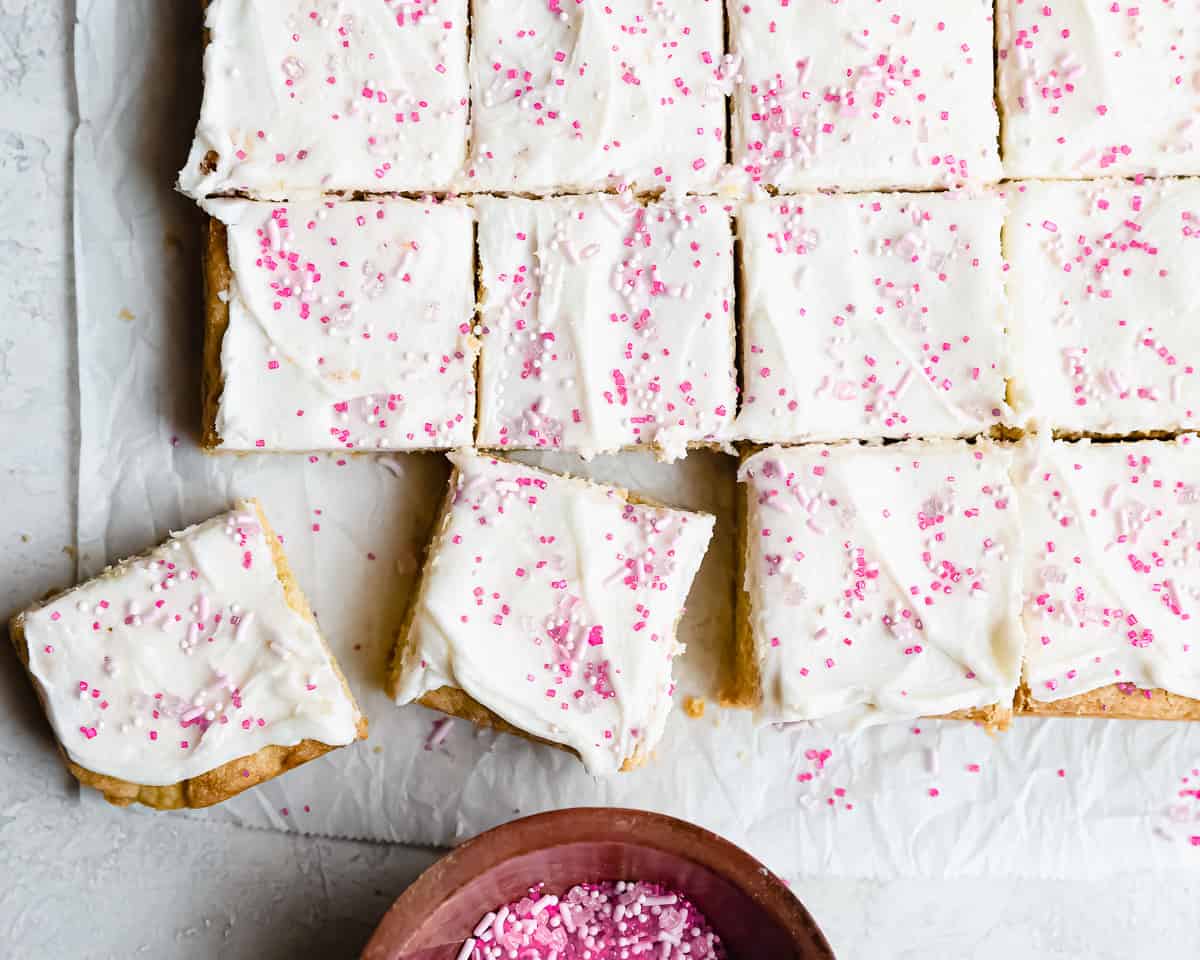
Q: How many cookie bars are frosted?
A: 12